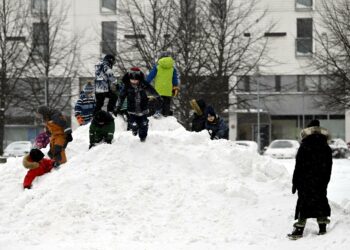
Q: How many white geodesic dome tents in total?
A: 0